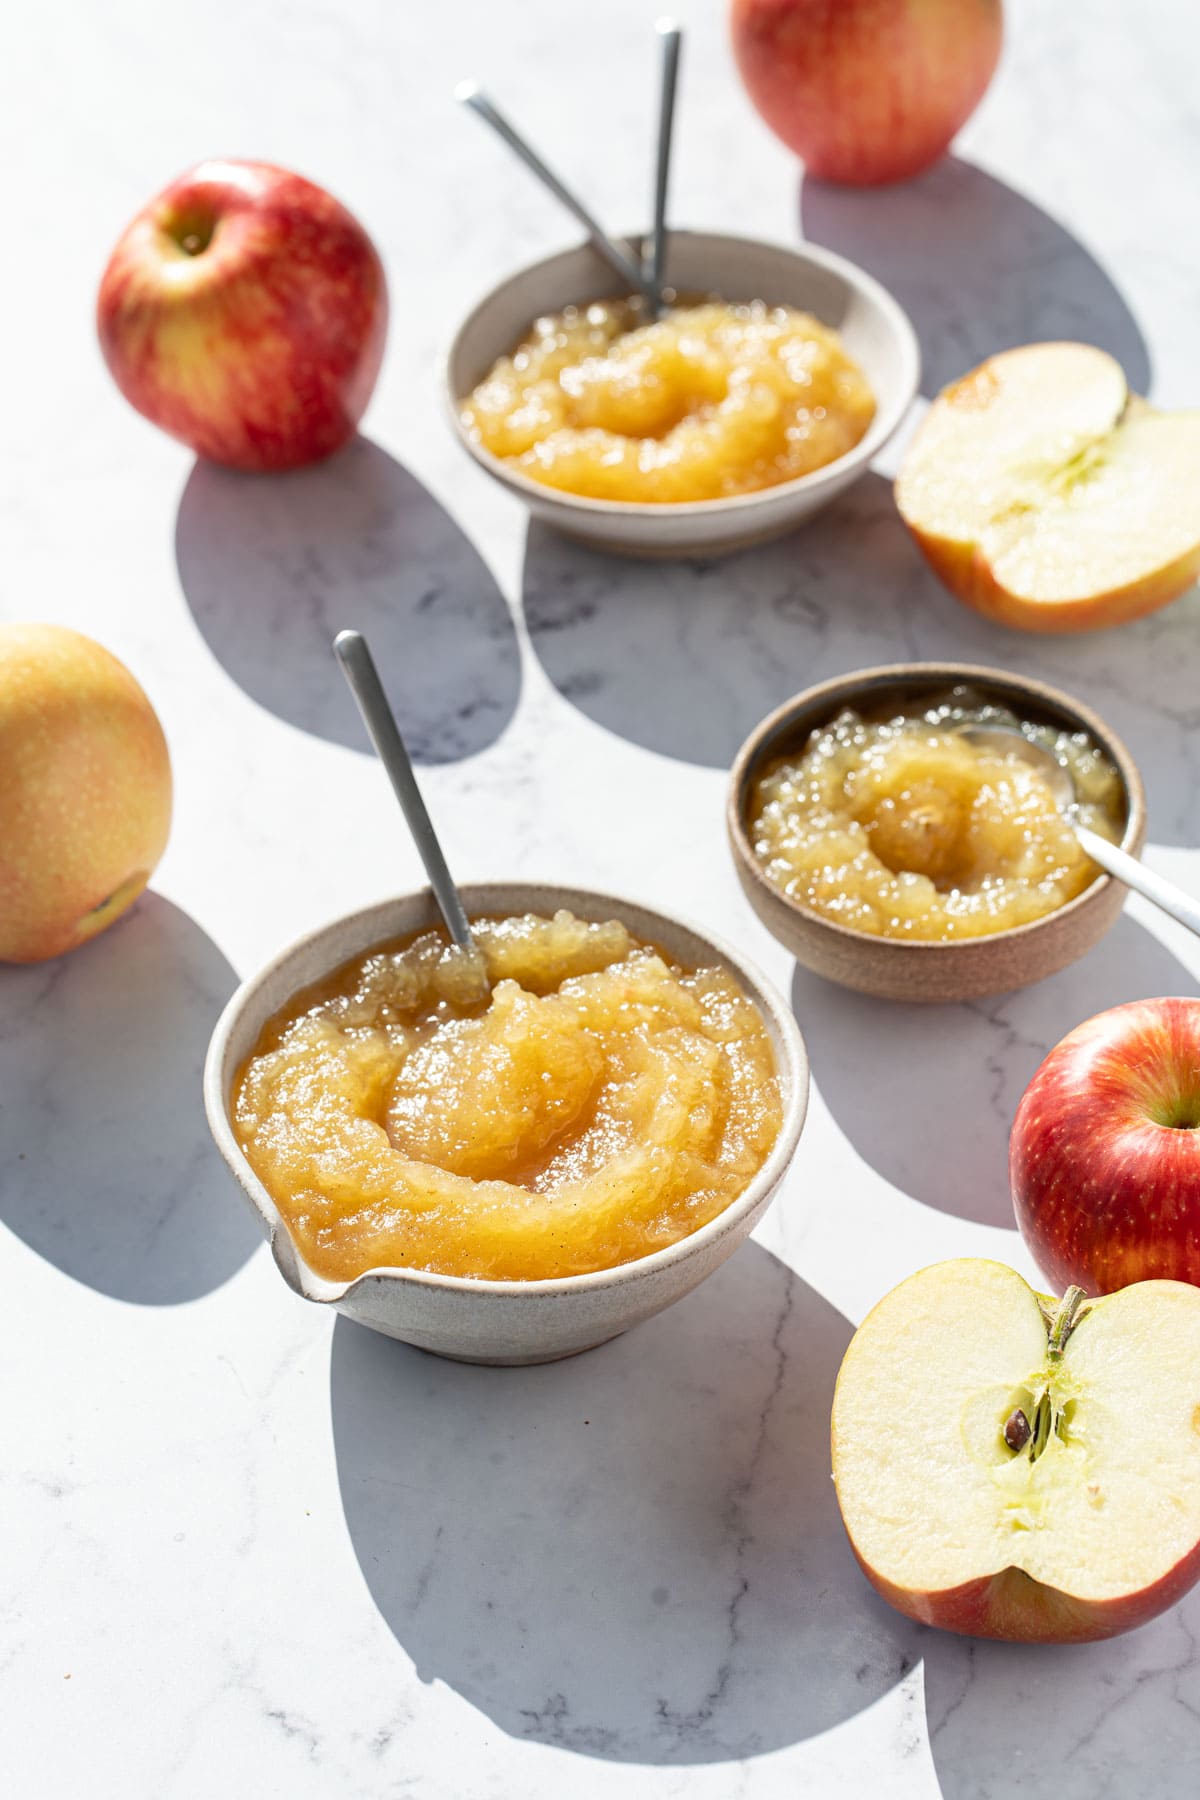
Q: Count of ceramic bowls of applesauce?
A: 3